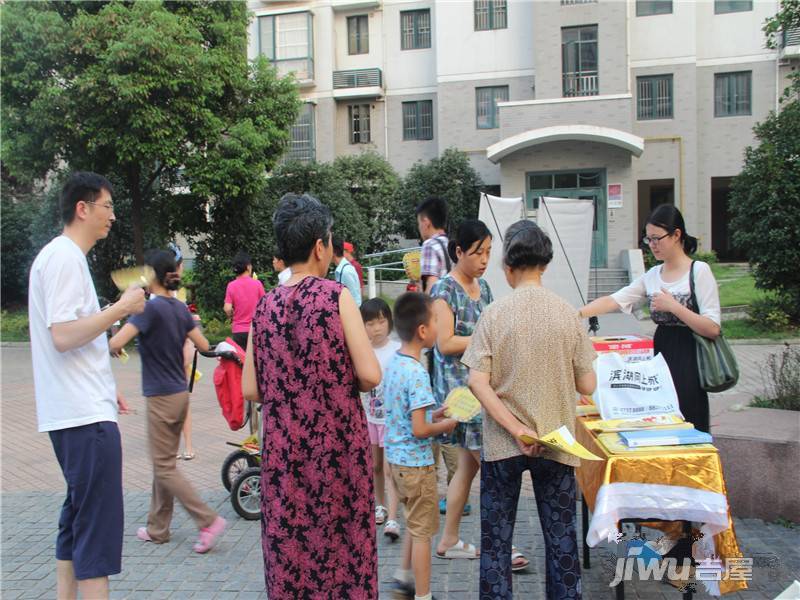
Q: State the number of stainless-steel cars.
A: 0